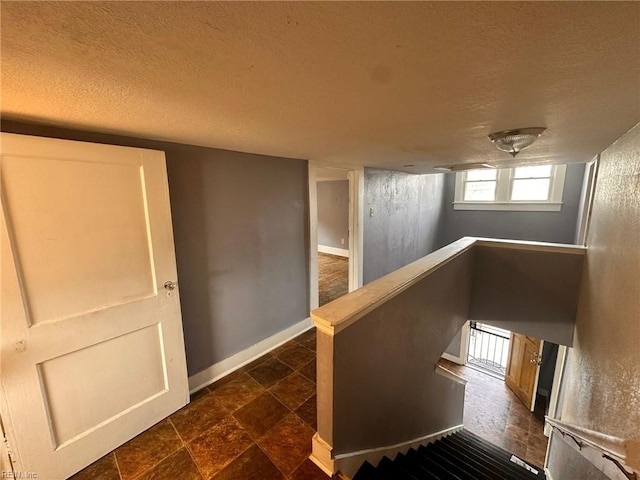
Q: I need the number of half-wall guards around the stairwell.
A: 2